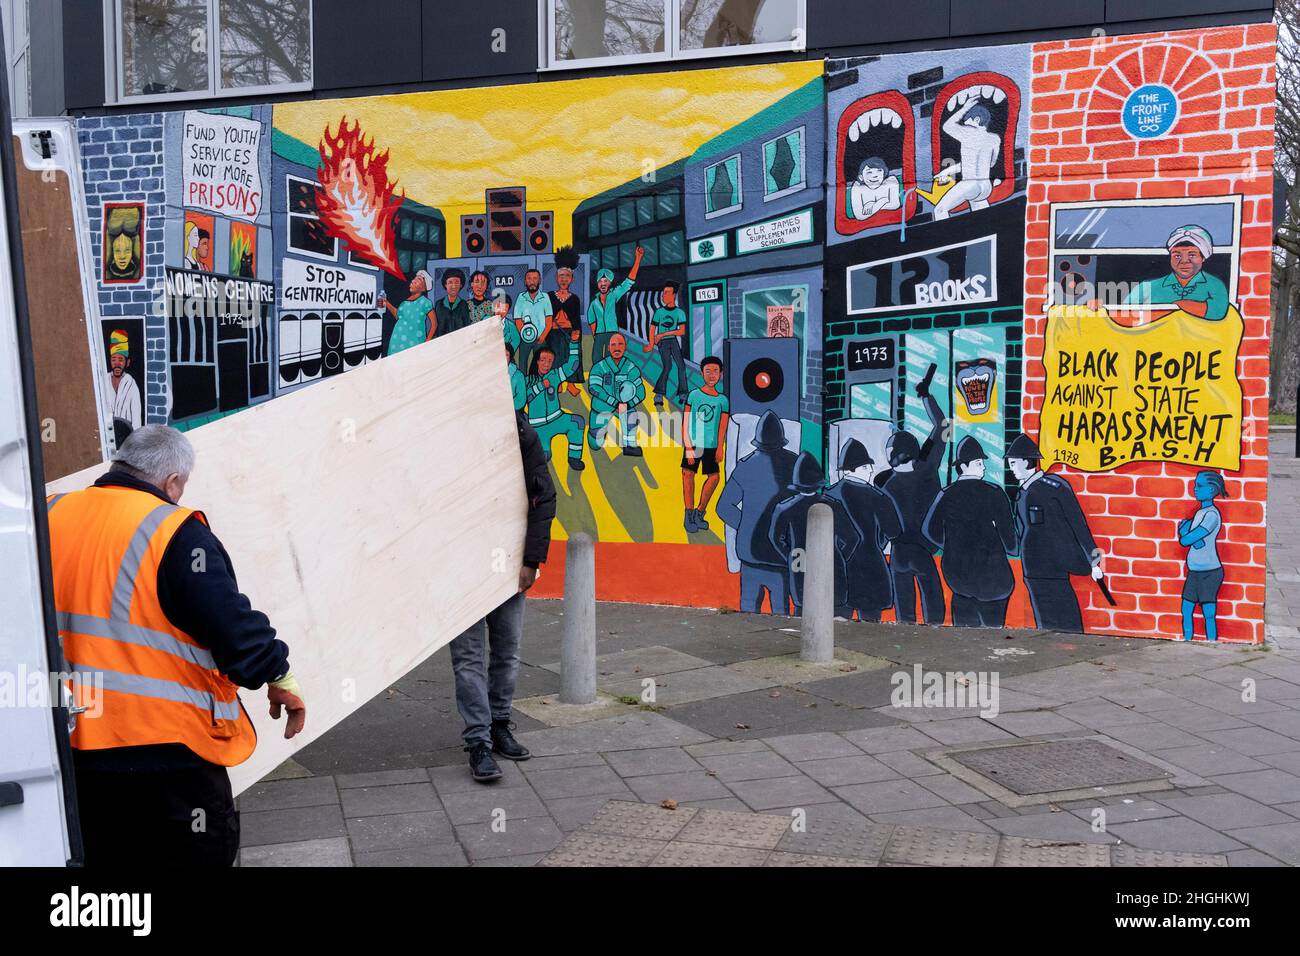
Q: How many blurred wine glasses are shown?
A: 0